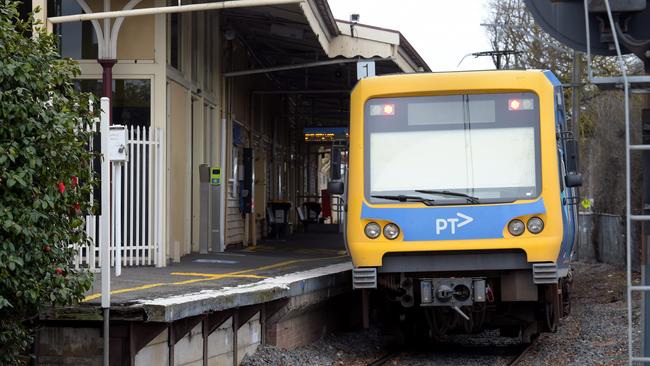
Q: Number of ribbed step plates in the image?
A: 2